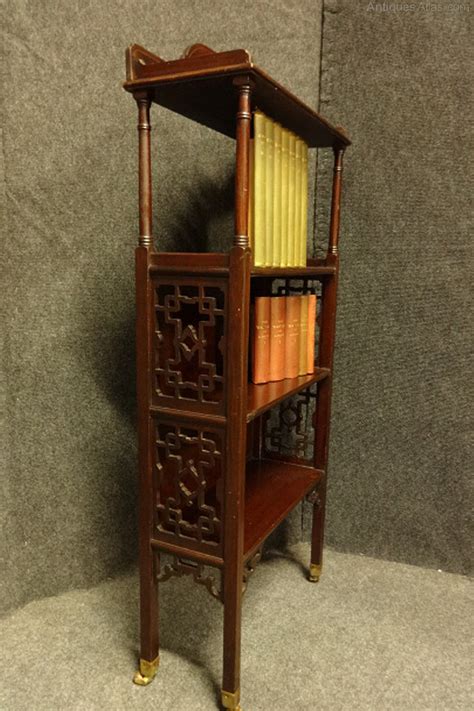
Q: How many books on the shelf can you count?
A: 12